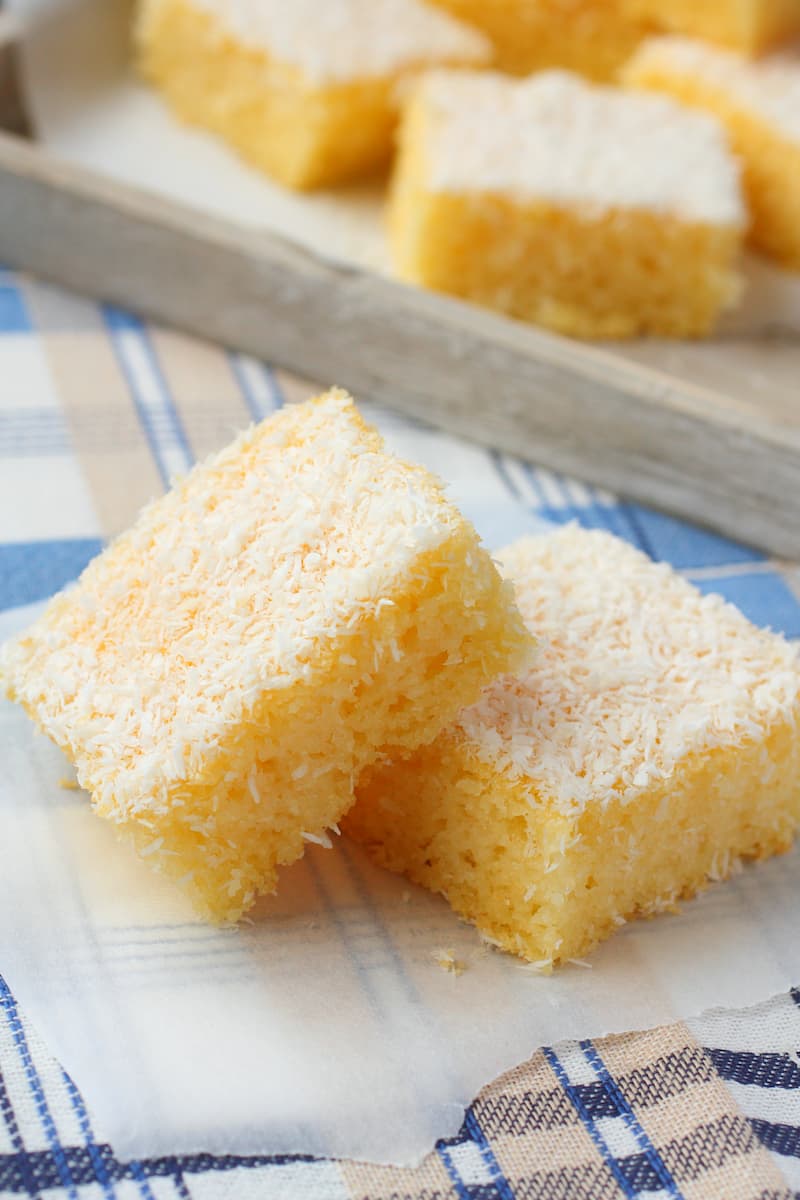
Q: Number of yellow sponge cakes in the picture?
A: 7